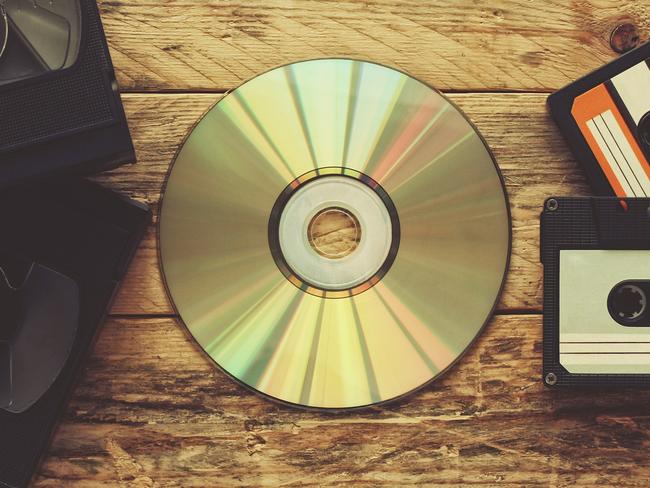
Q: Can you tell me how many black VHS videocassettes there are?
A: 2